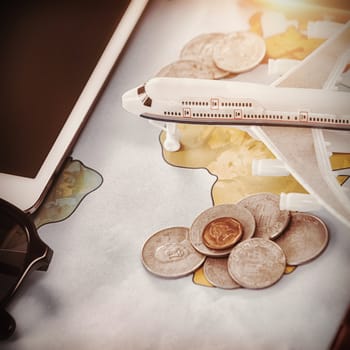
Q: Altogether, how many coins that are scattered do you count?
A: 10